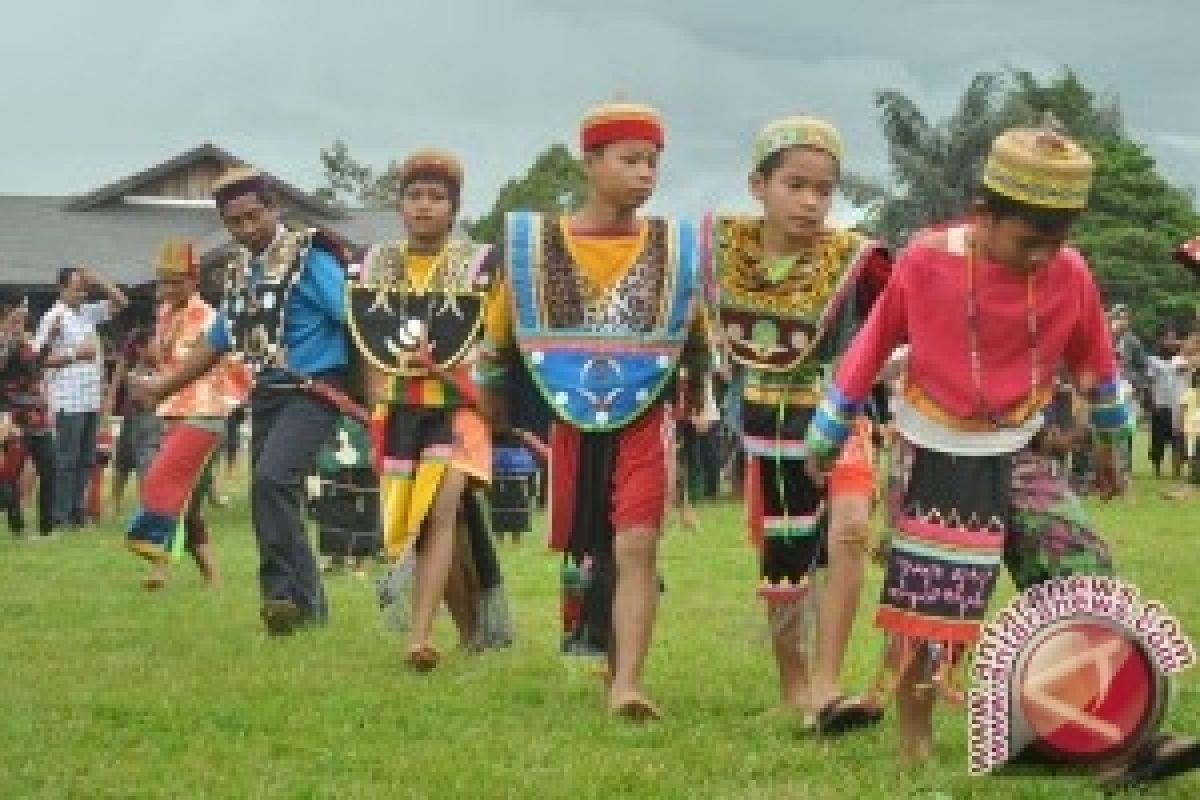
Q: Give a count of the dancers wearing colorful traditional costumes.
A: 6